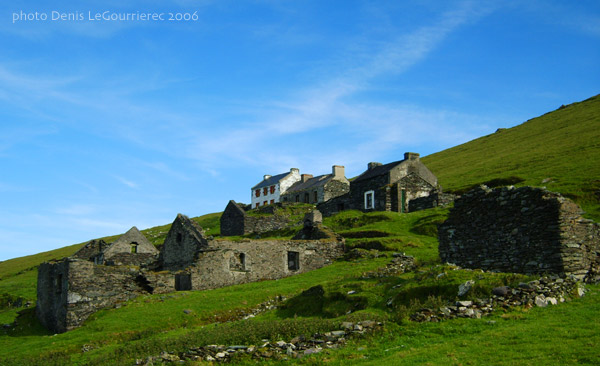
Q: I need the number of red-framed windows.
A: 6